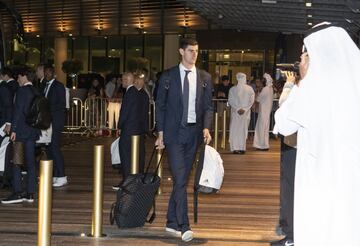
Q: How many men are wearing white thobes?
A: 3